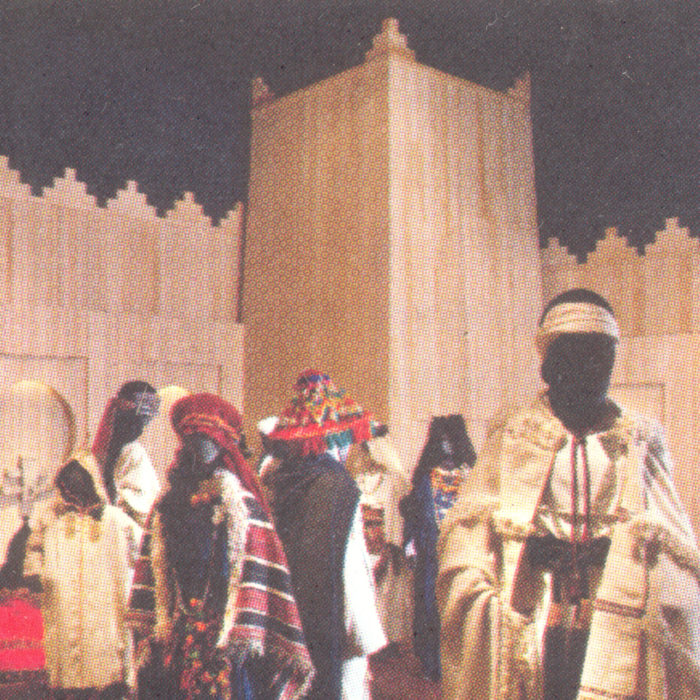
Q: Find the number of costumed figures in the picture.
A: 7